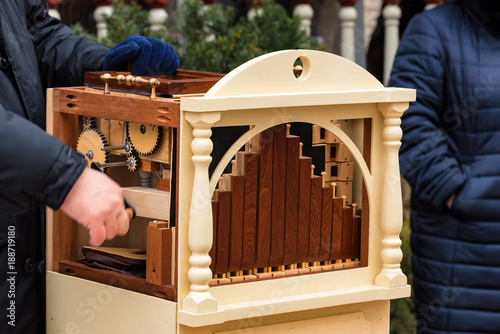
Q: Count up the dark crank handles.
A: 1